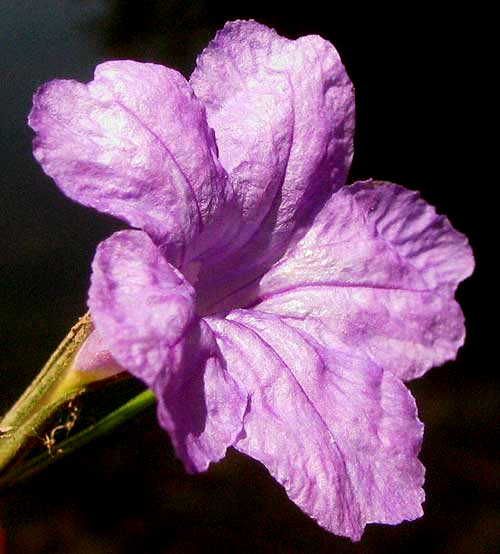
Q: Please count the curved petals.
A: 5